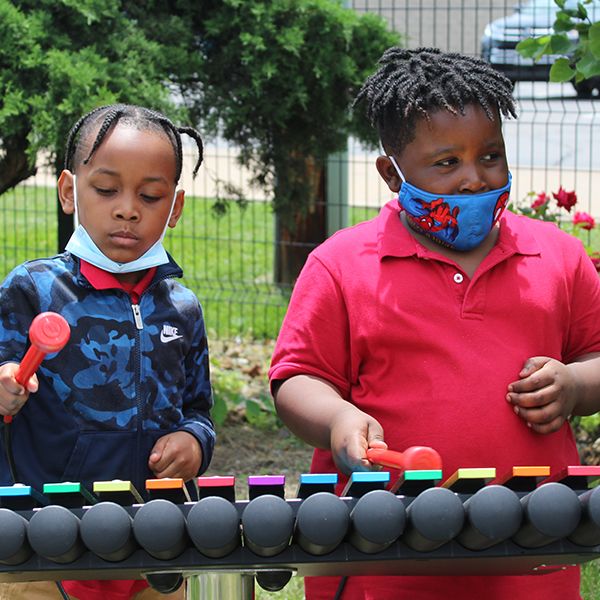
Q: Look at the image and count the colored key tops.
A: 12